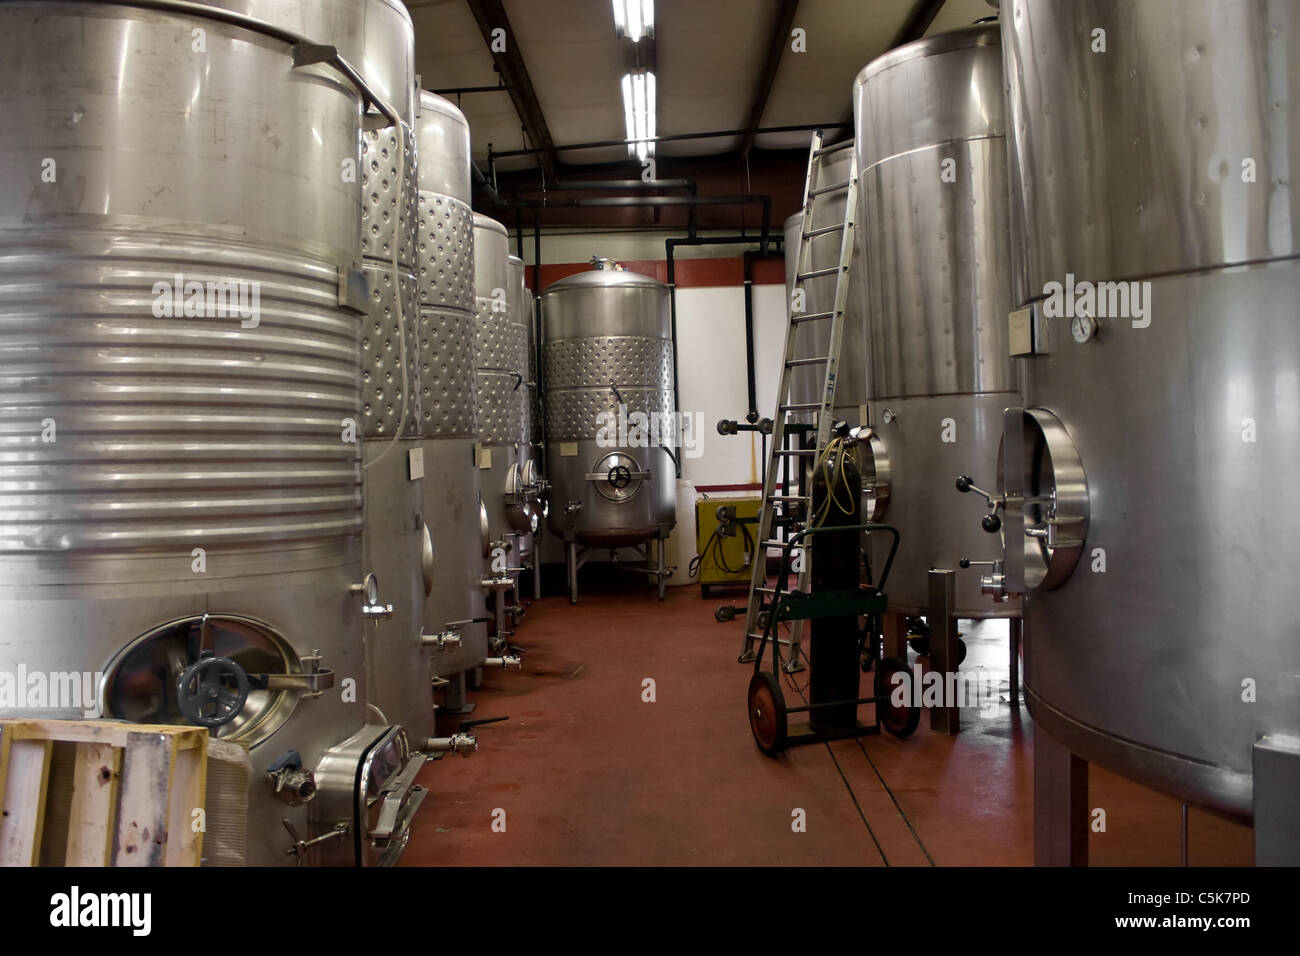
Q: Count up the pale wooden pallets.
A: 1